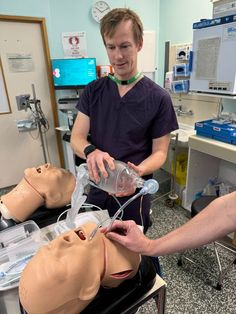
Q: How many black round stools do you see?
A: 1